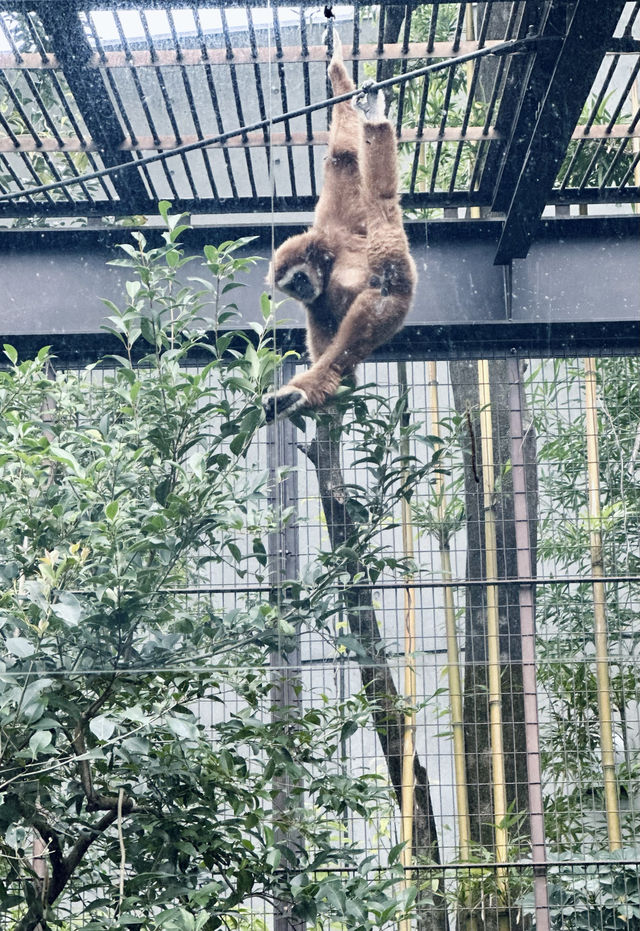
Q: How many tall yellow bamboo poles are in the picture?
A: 4